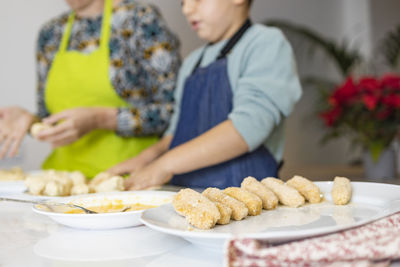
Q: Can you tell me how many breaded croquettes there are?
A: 8